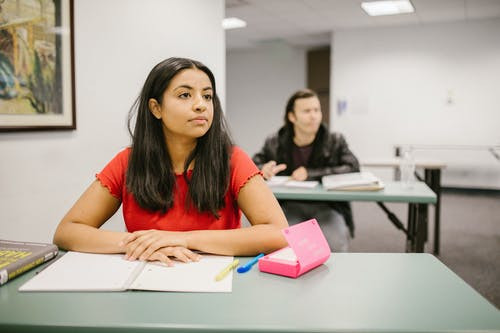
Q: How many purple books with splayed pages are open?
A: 0